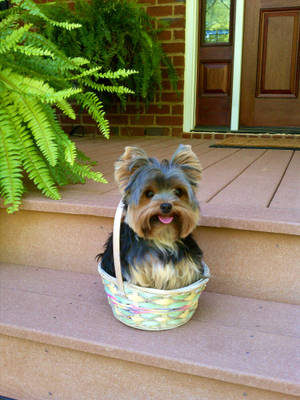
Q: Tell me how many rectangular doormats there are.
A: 1